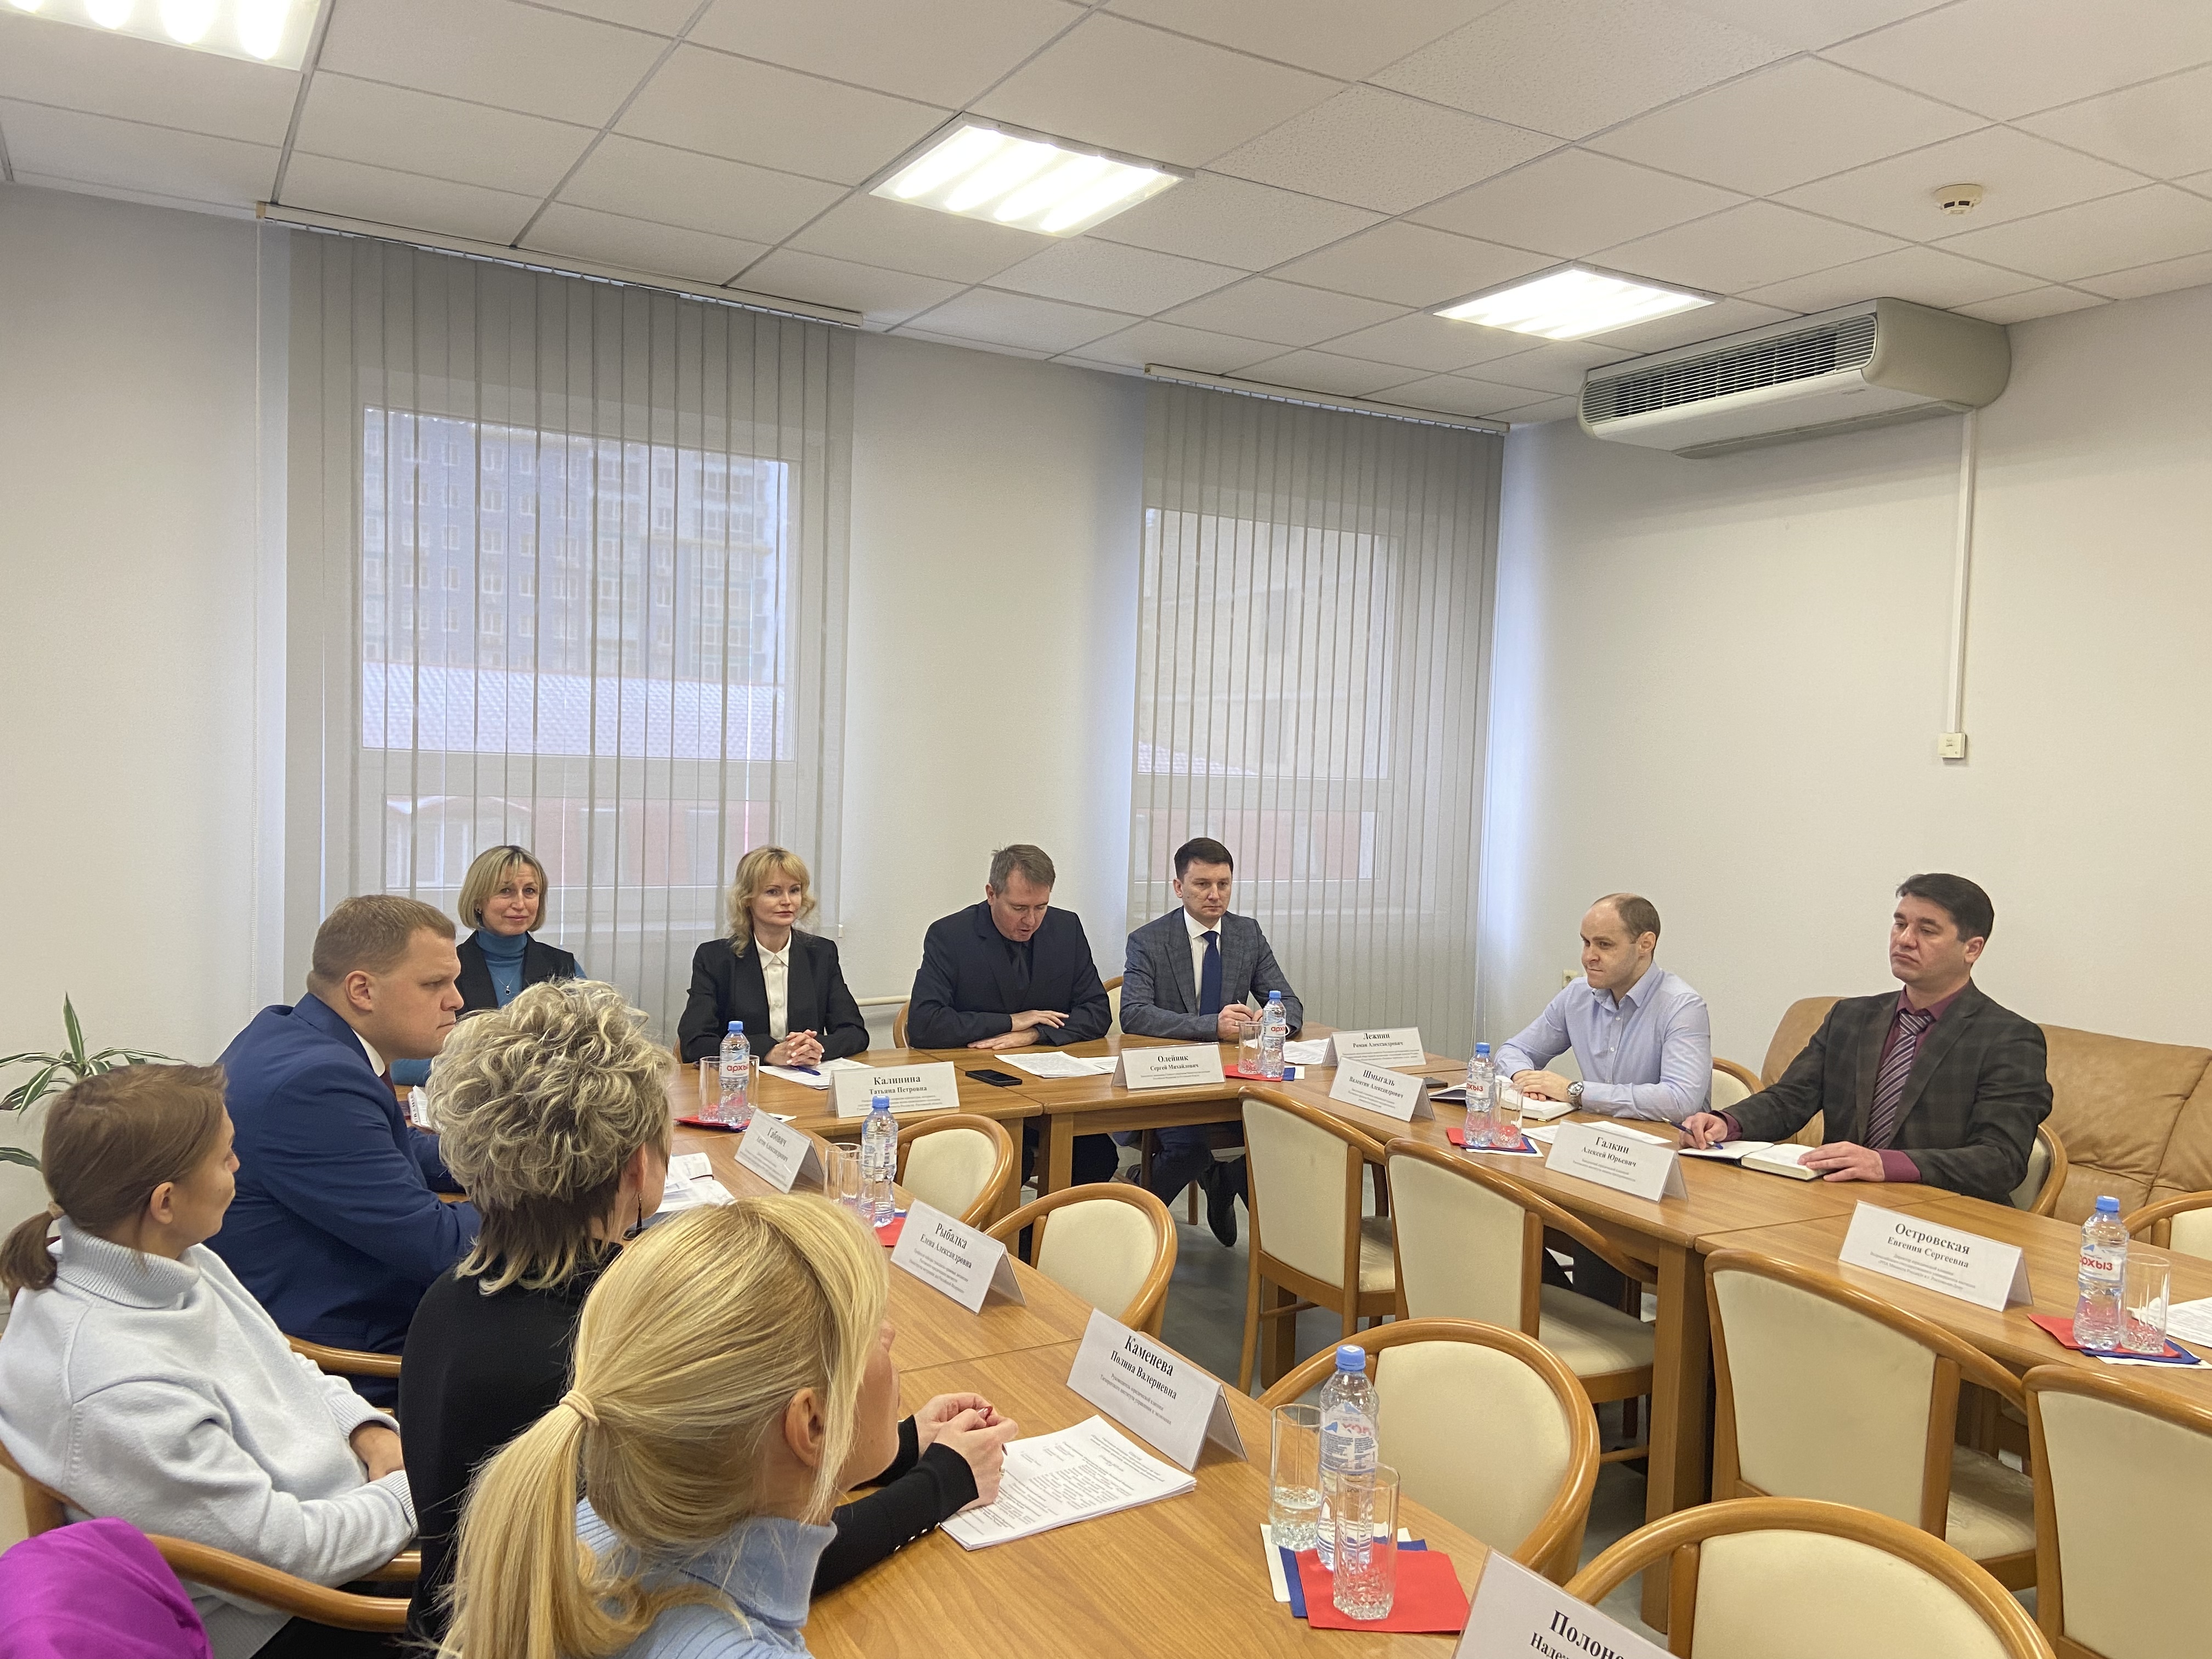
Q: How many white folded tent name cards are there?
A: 10